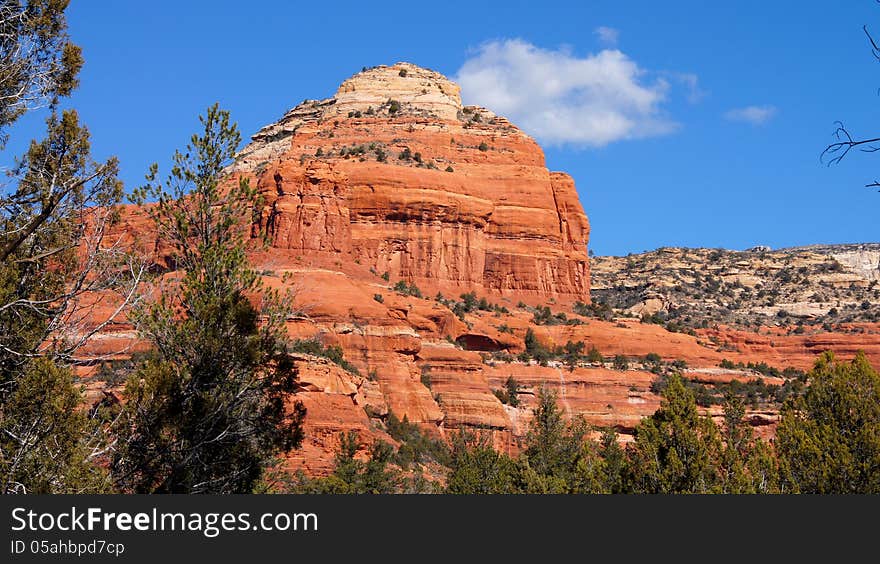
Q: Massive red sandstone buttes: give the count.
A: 1